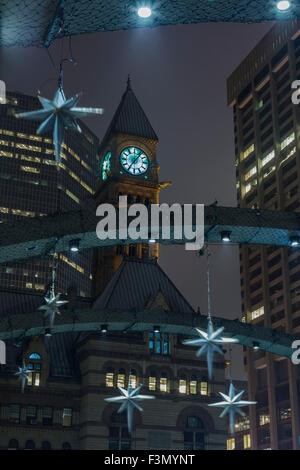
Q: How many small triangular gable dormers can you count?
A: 1